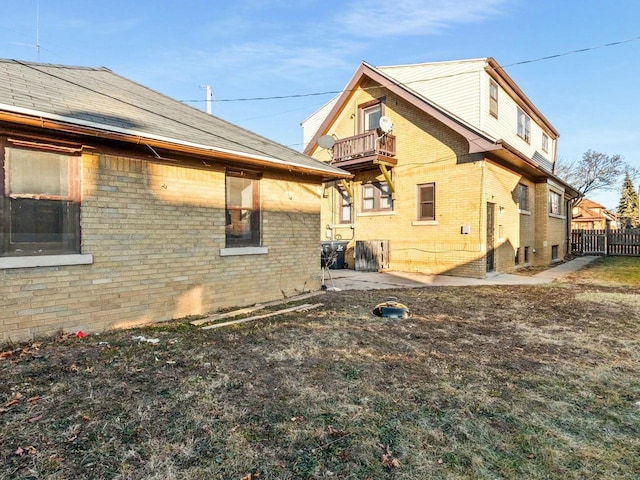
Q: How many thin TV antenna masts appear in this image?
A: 1